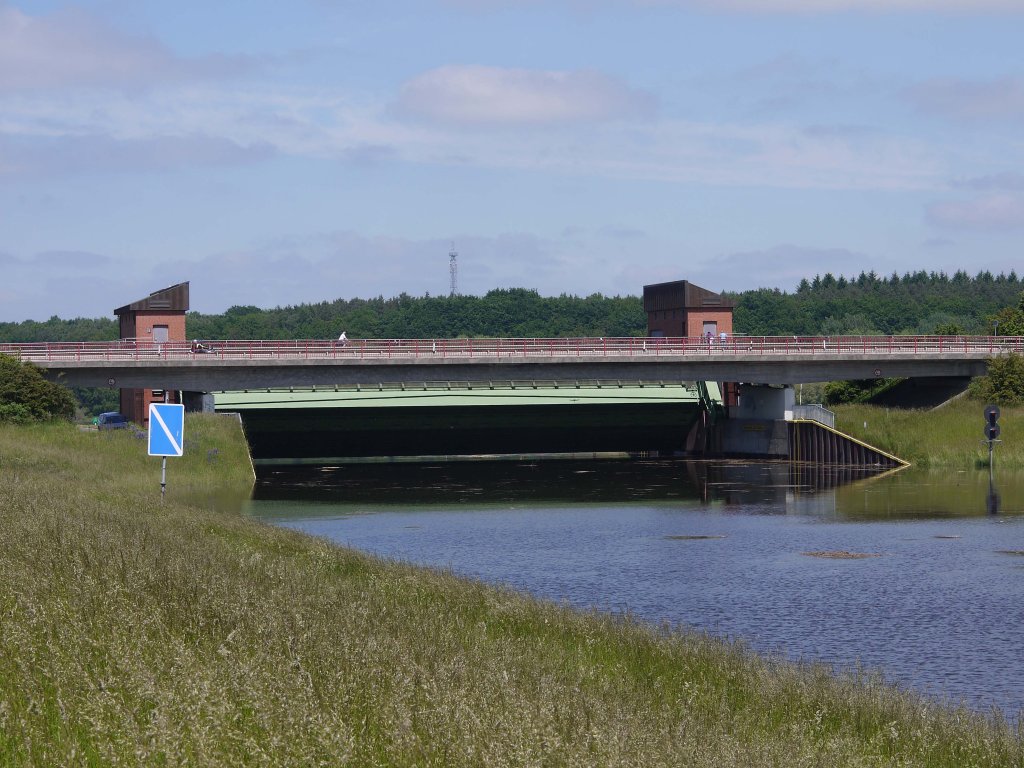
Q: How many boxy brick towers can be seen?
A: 2